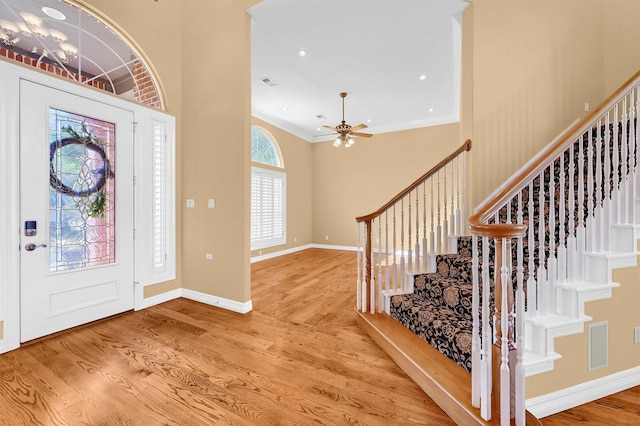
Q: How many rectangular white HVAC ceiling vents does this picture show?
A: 2